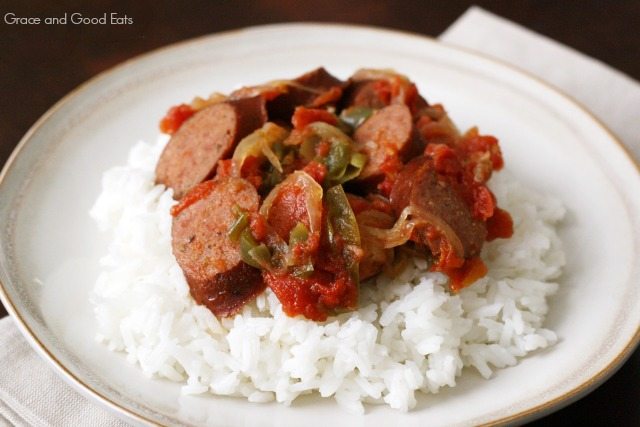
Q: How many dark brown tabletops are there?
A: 1